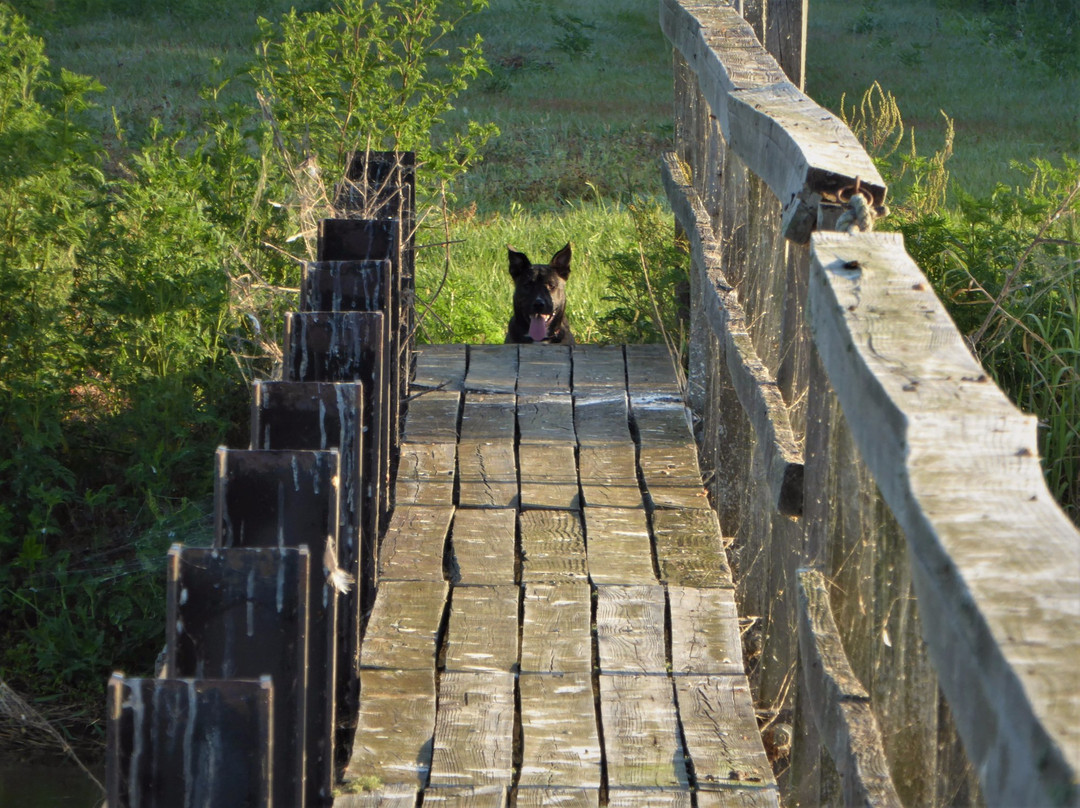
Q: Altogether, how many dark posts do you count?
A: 9